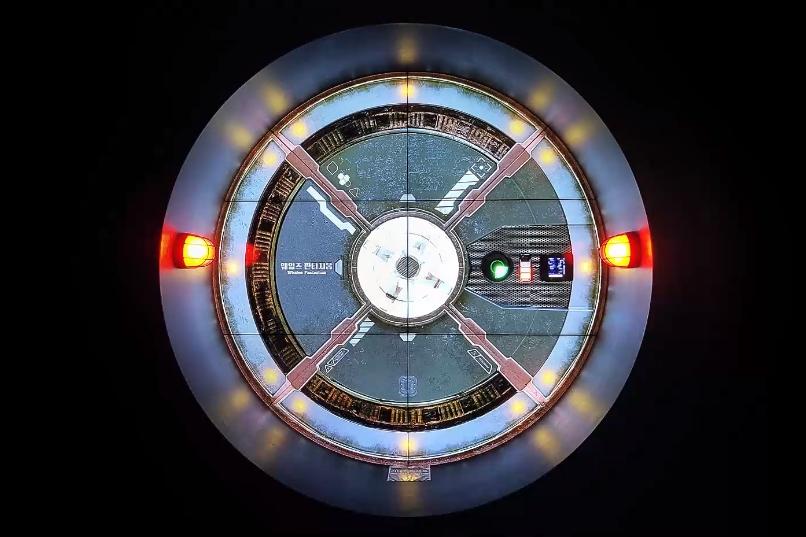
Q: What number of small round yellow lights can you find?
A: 12